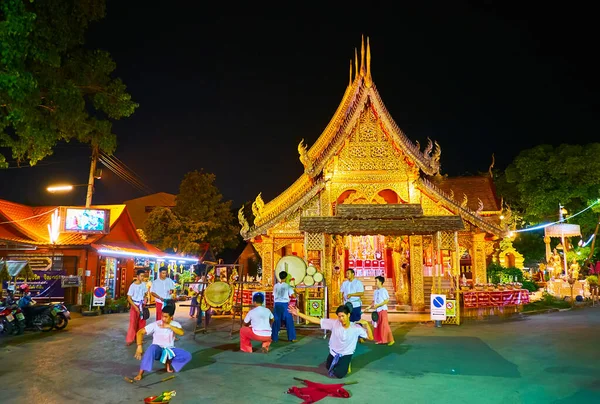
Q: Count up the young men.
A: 8